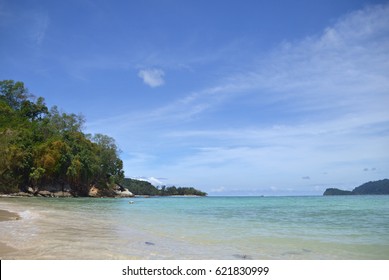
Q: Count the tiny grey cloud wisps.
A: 4